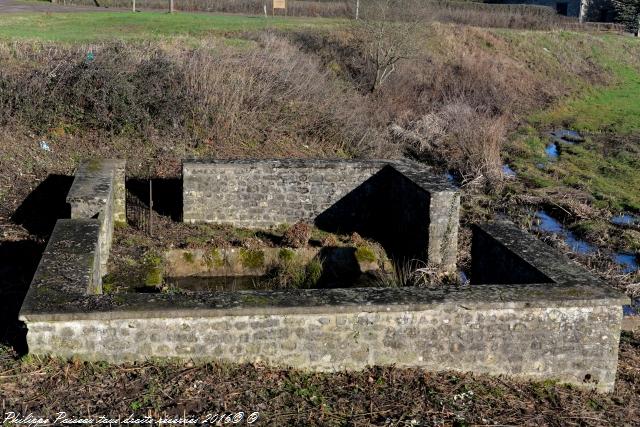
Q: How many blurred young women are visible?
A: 0